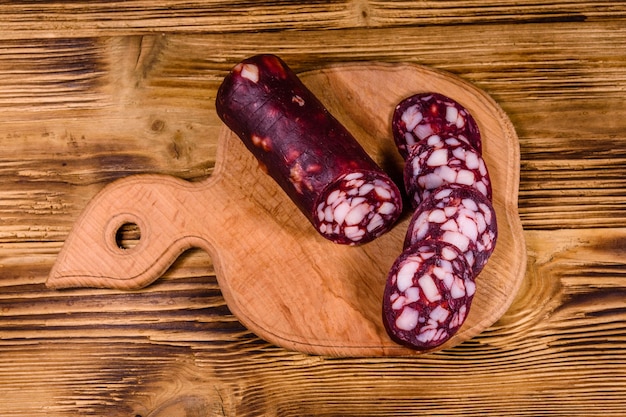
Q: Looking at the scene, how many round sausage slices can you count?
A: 4